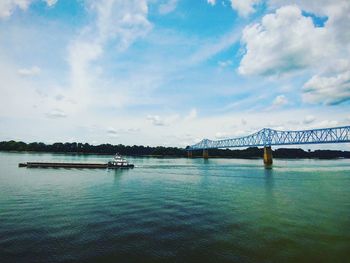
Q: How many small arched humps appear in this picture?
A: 2